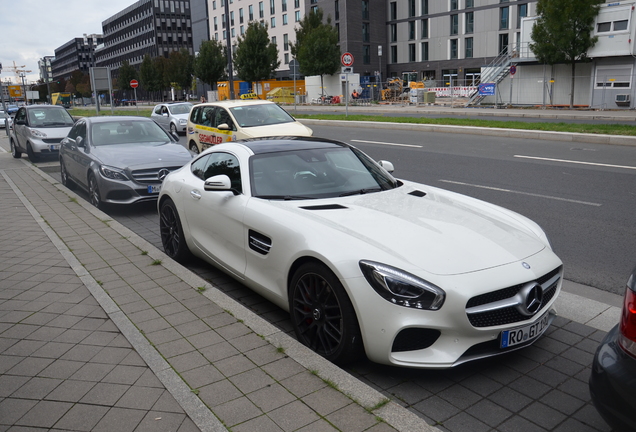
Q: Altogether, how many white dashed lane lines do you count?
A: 3